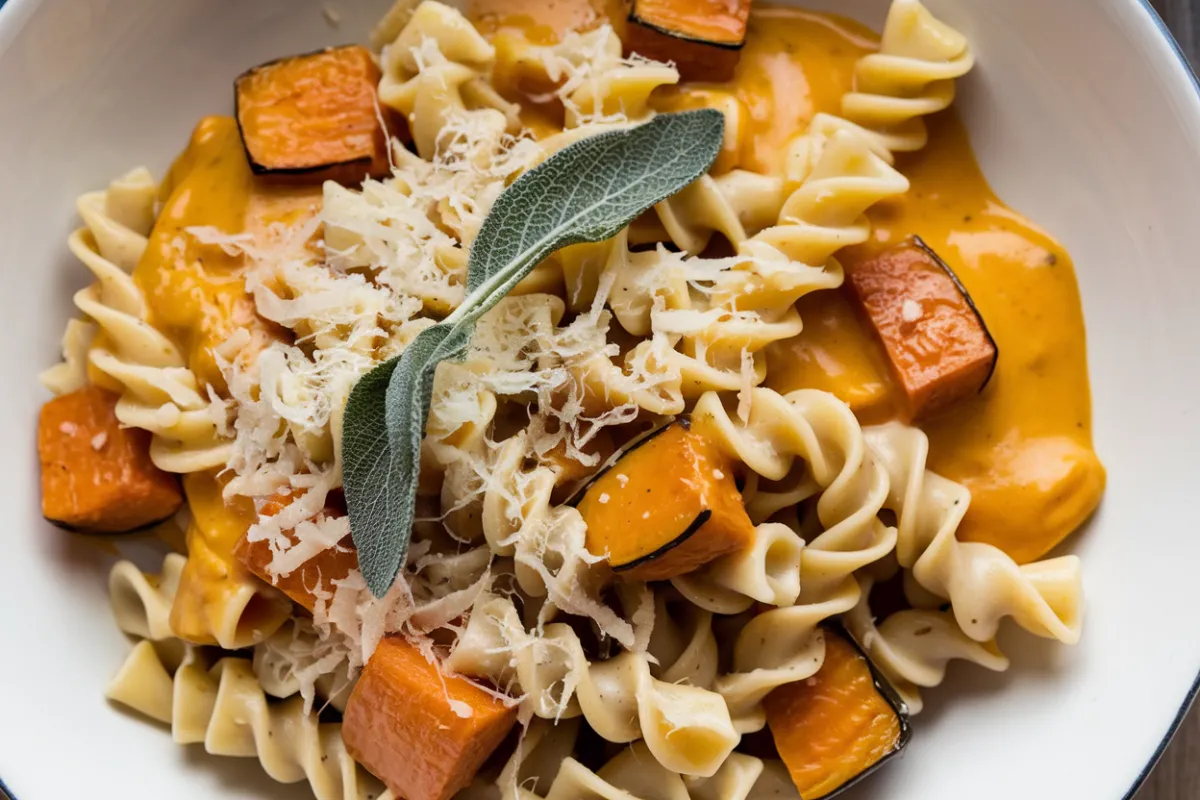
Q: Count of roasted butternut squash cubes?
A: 8